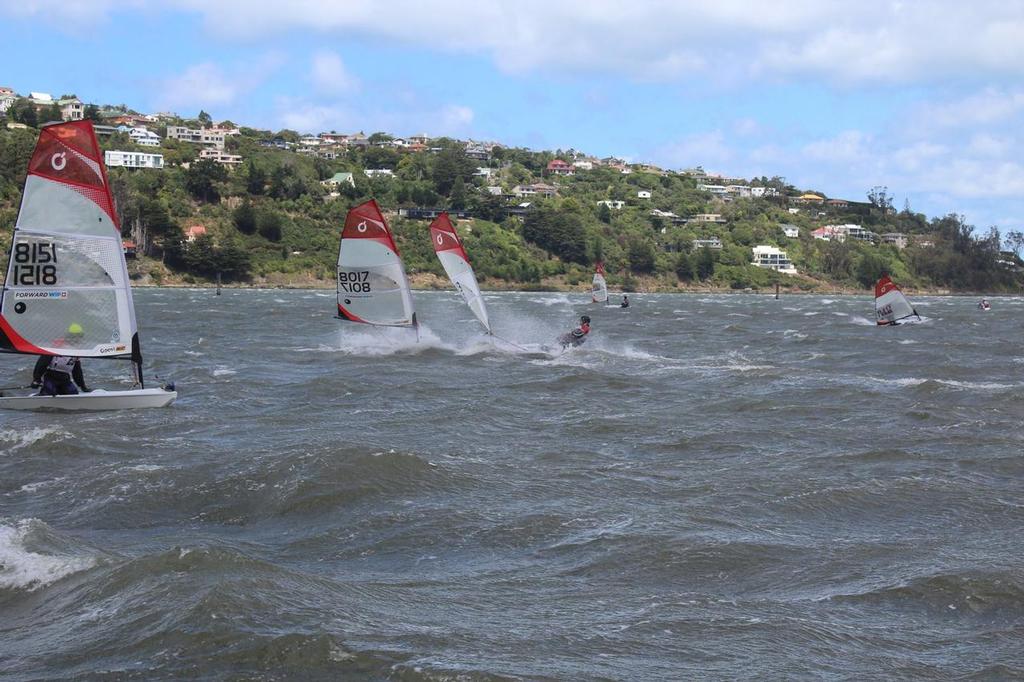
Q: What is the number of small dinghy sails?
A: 5